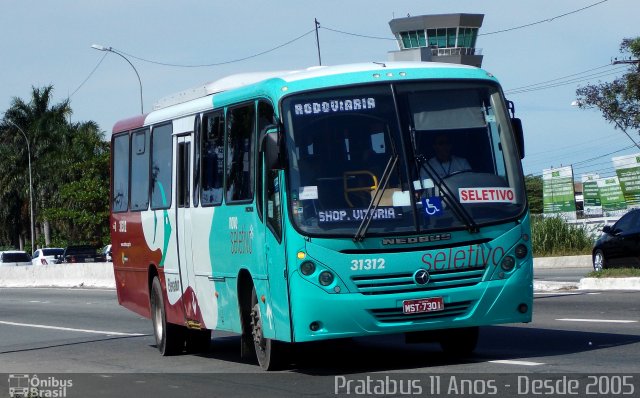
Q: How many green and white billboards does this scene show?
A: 4